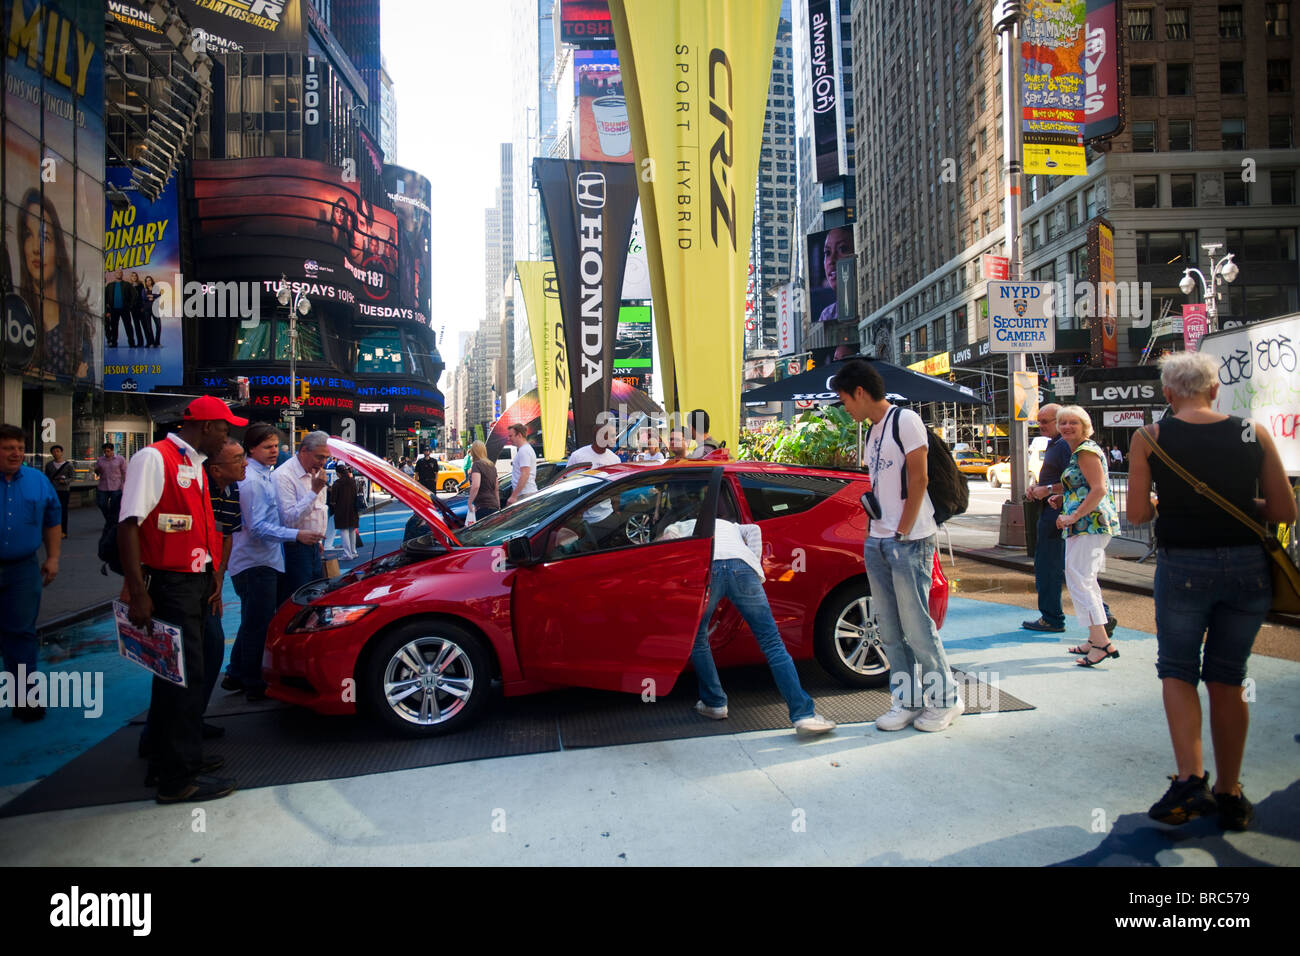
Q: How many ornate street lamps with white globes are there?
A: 2